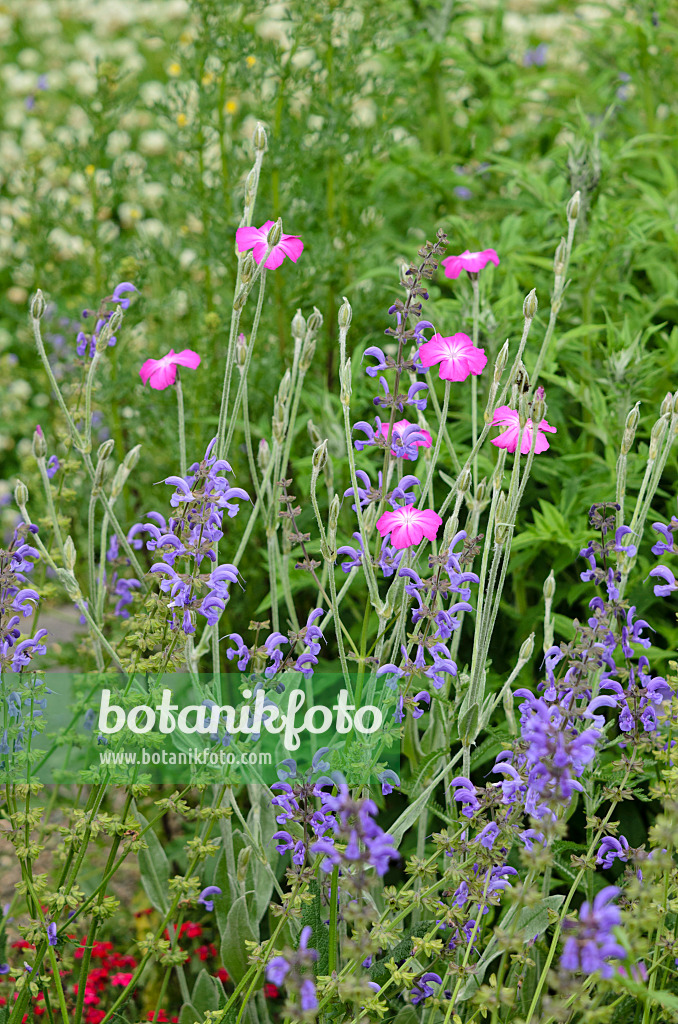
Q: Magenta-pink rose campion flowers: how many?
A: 7